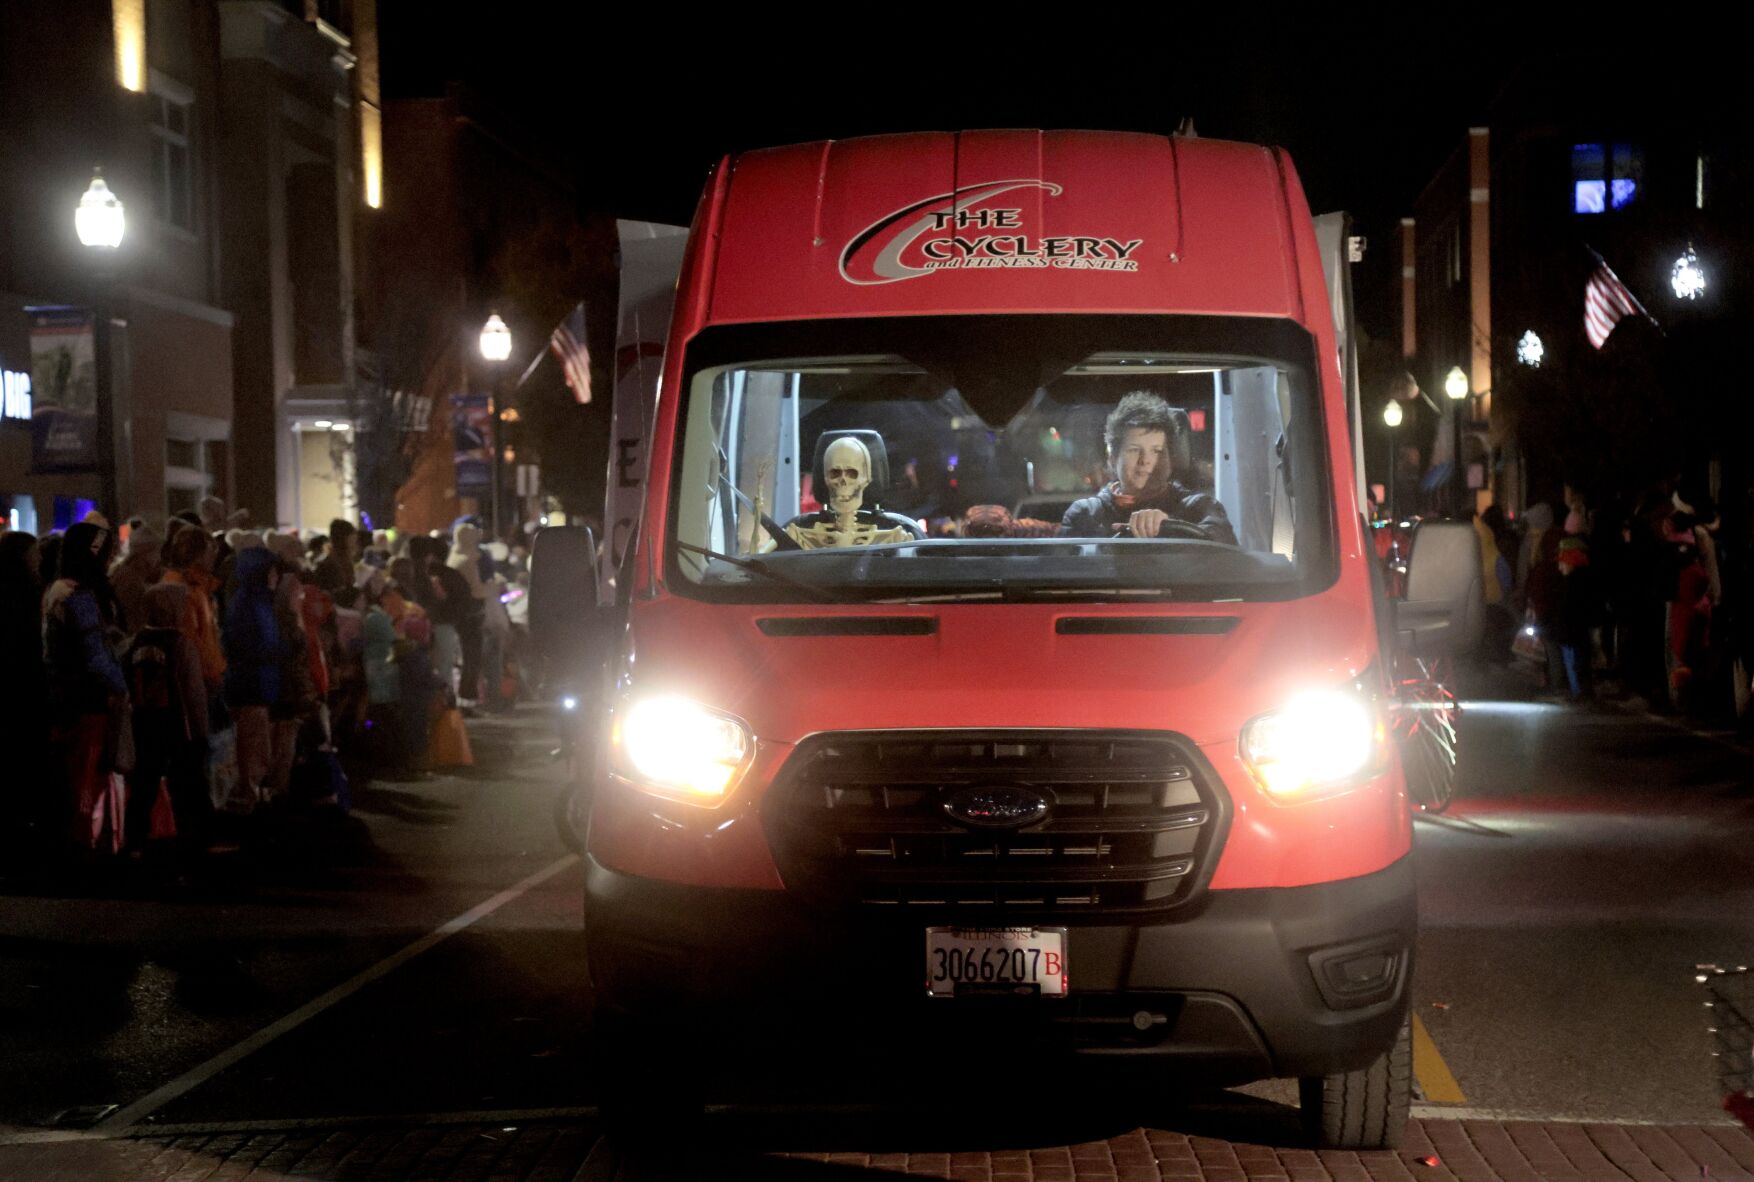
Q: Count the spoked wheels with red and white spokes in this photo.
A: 1